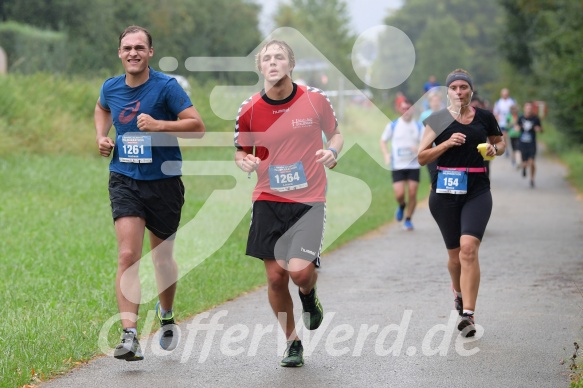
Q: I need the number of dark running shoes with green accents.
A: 2